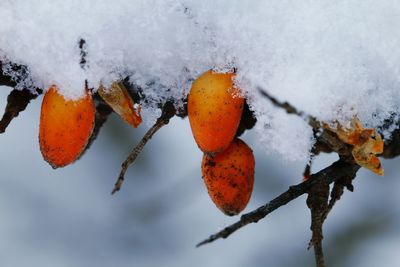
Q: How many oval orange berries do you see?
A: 3